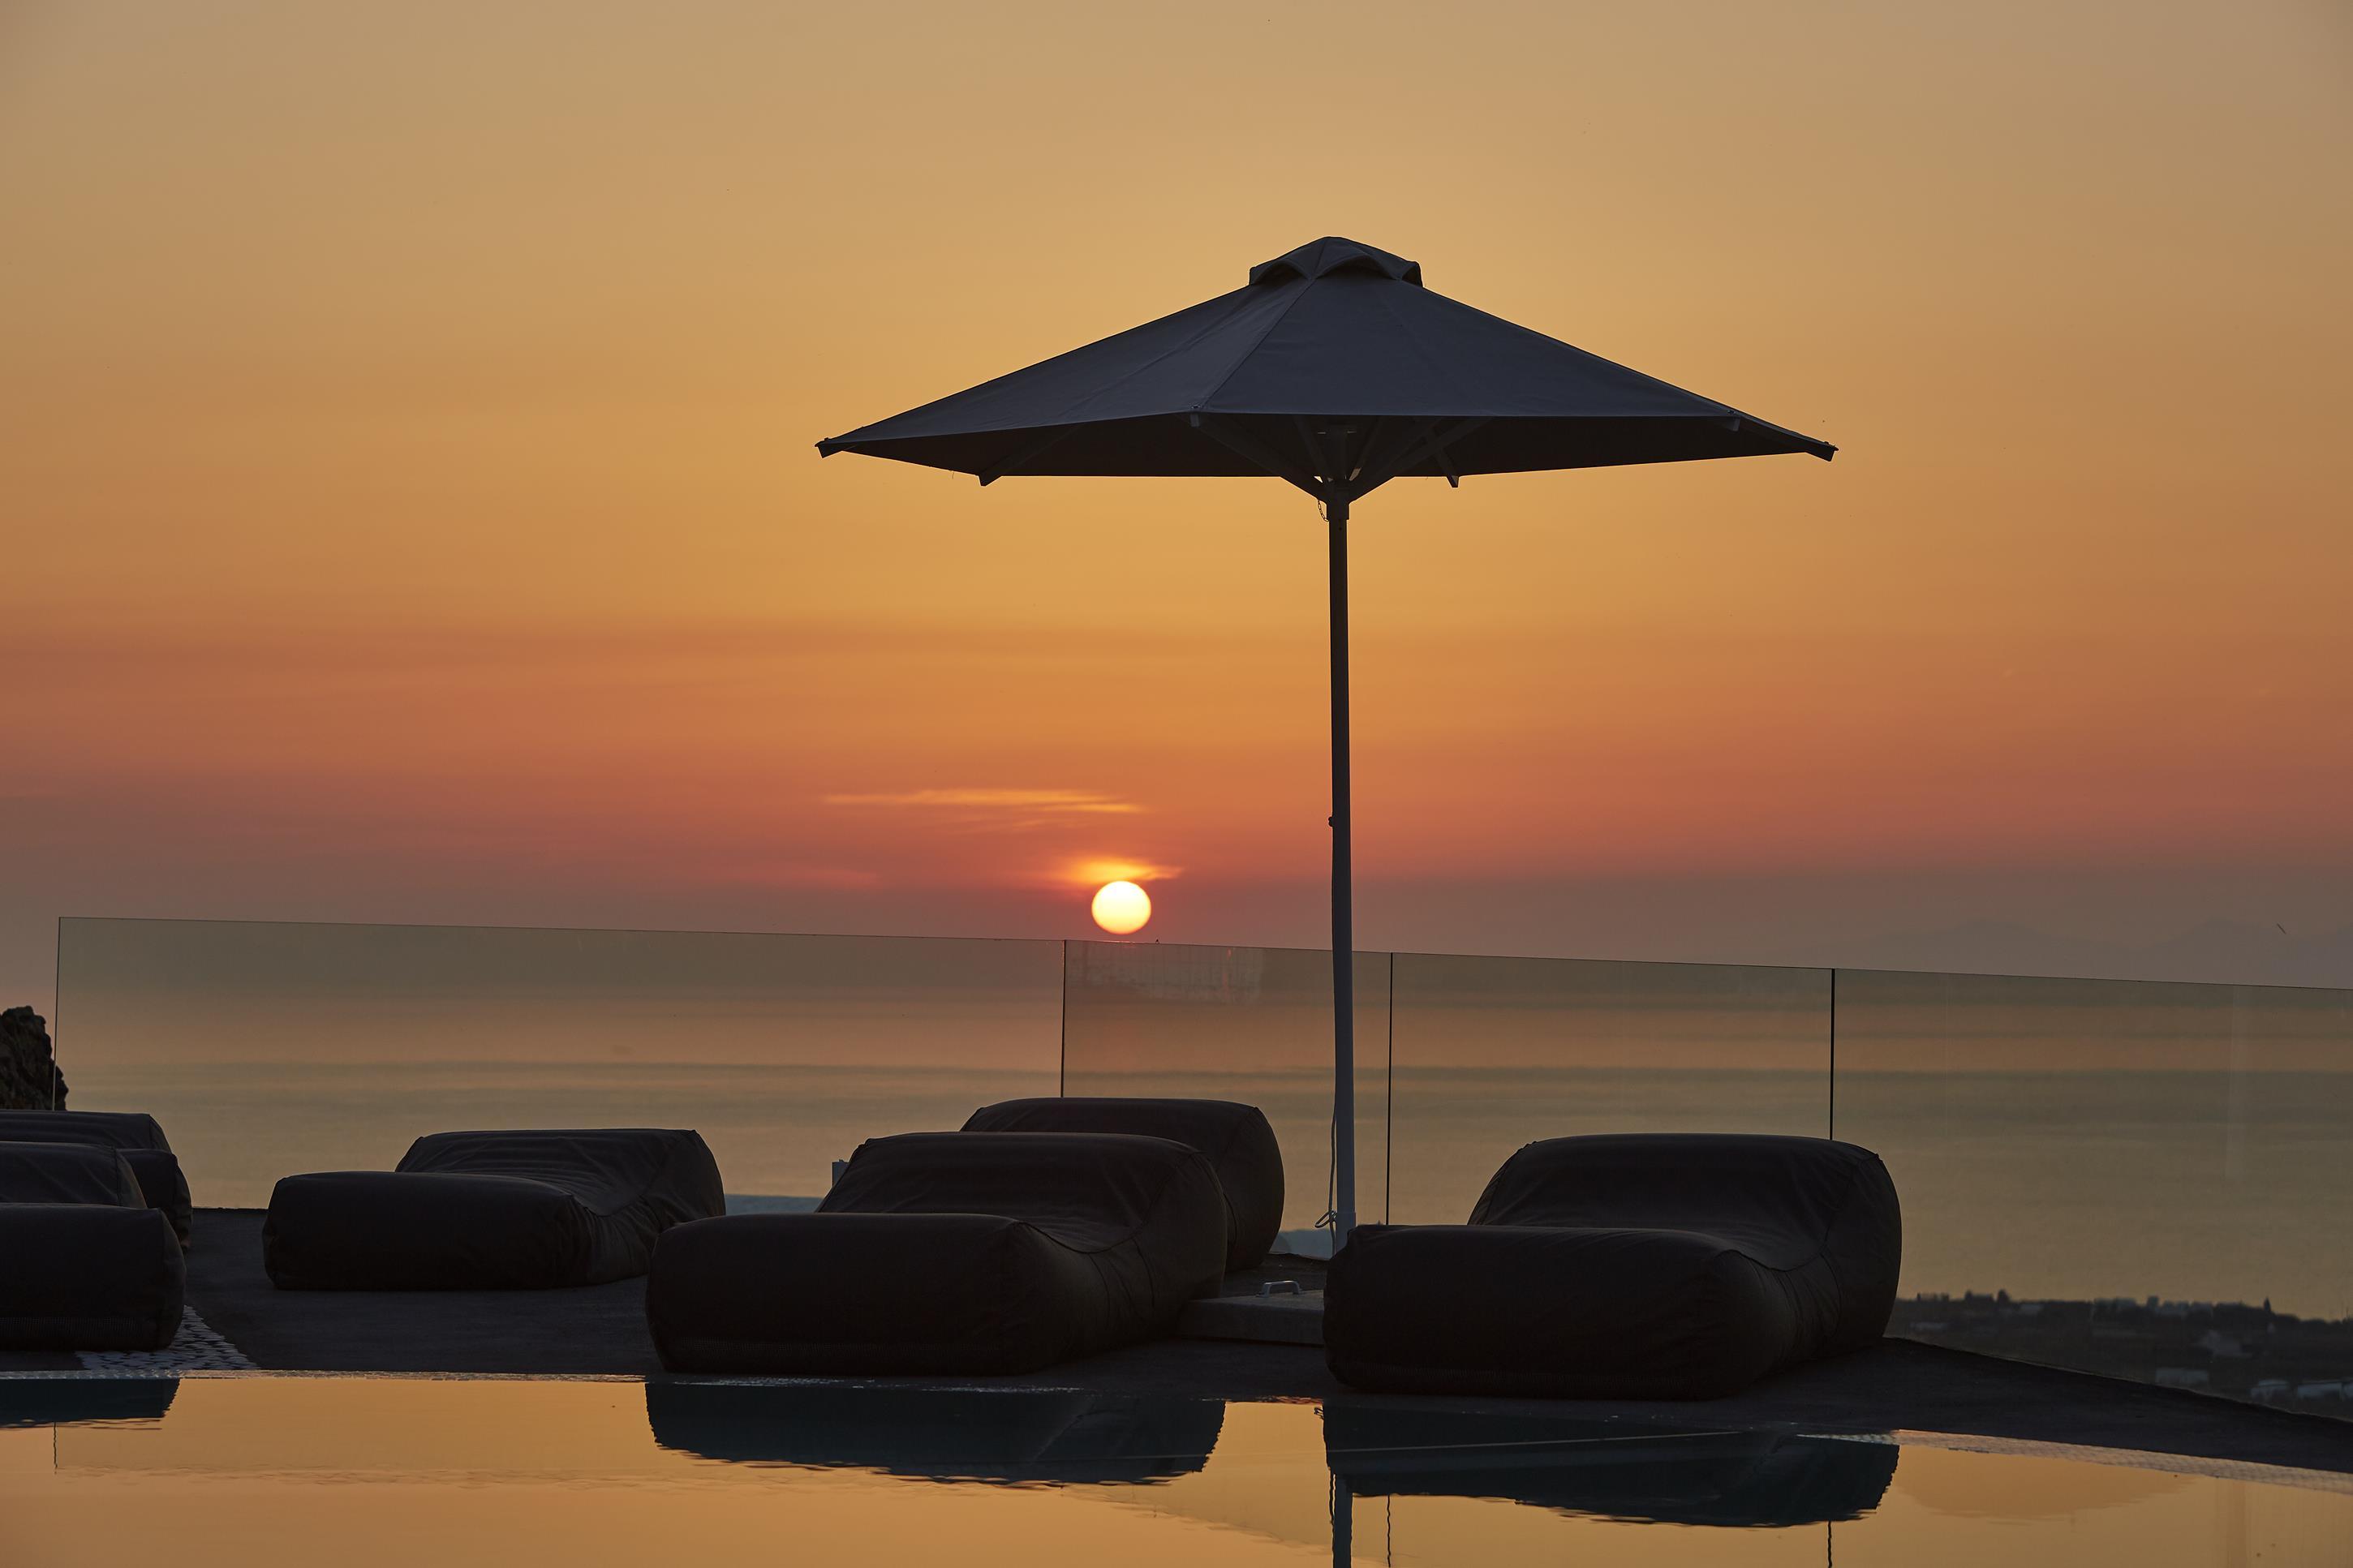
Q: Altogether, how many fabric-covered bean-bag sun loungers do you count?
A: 6